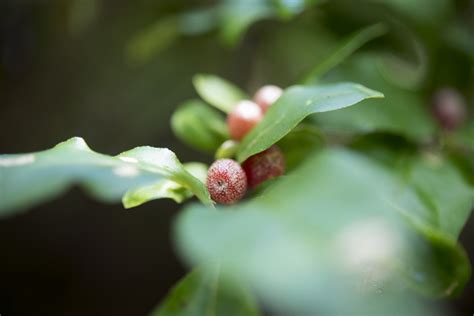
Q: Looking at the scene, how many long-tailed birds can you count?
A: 0